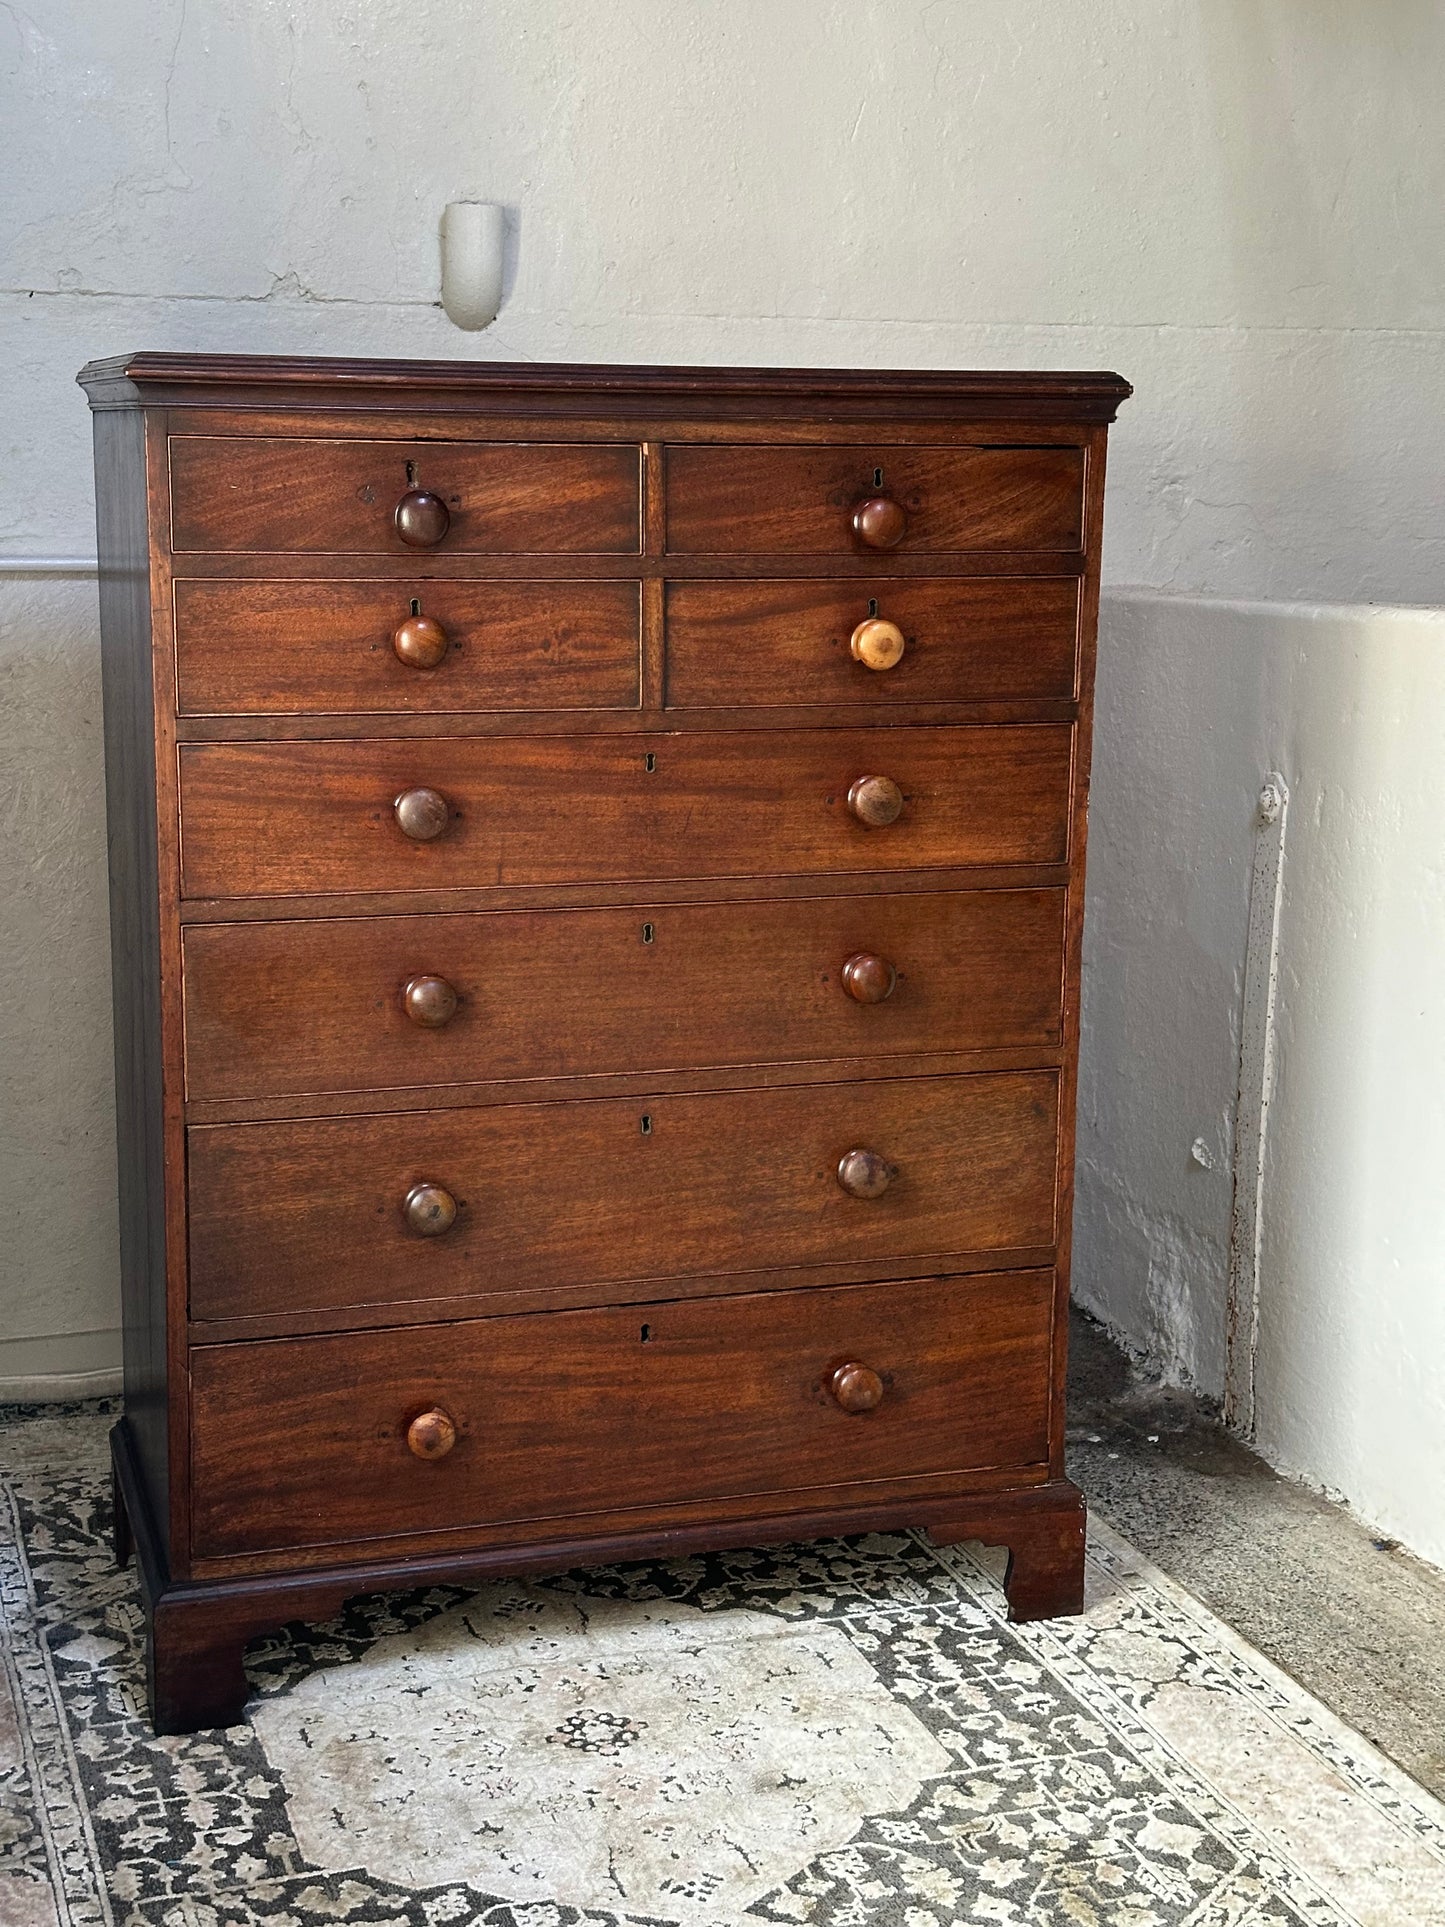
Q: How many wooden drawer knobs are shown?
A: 12